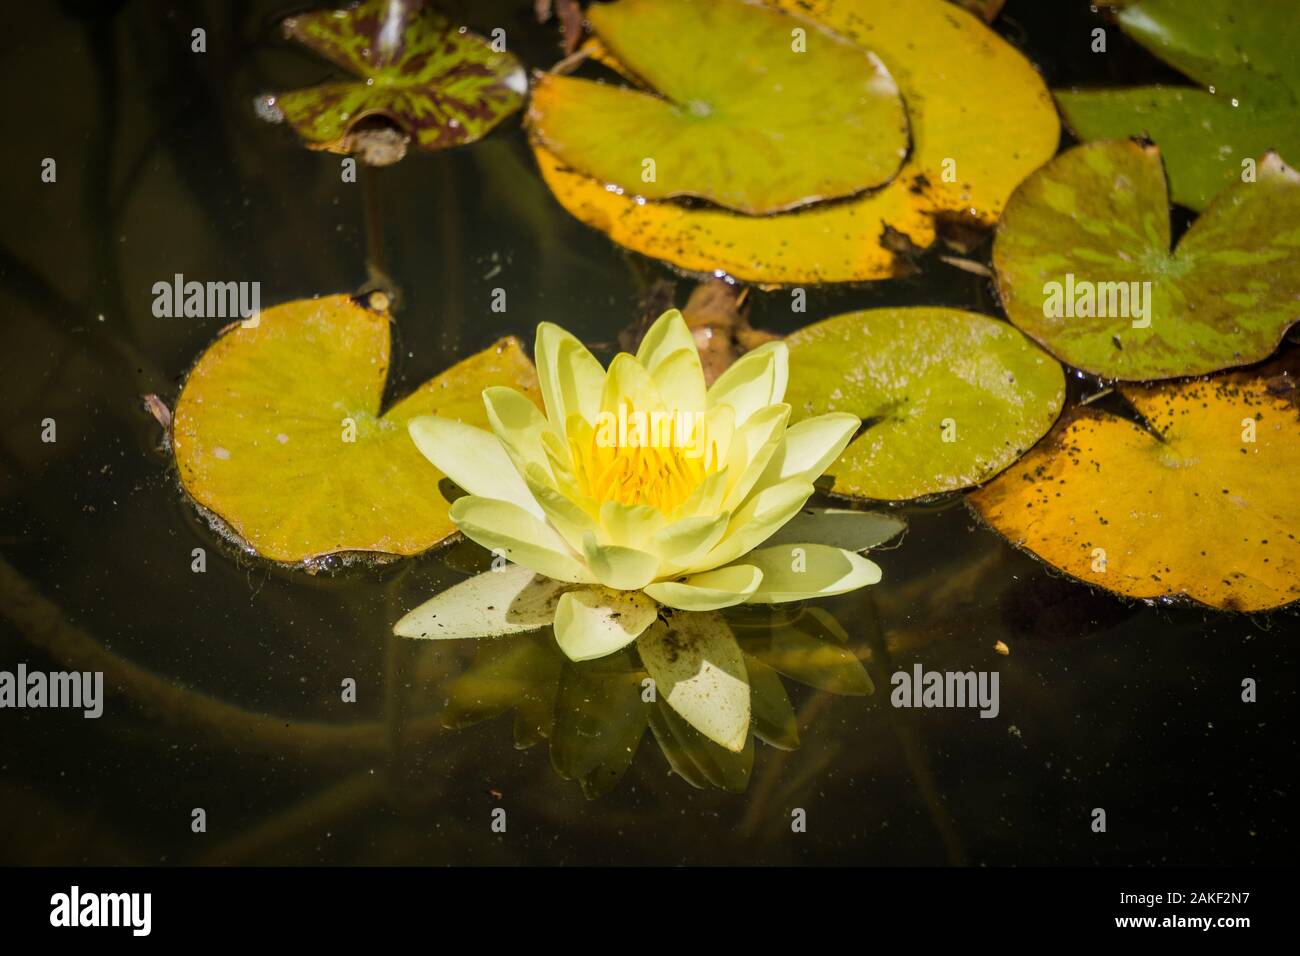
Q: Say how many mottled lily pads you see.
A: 2